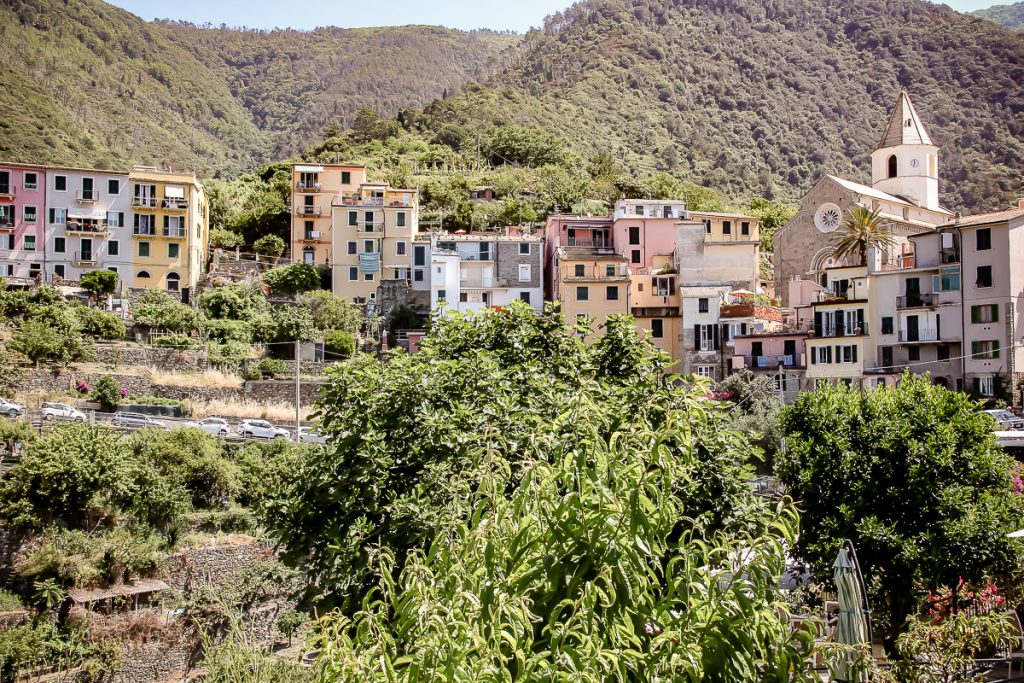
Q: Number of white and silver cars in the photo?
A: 7